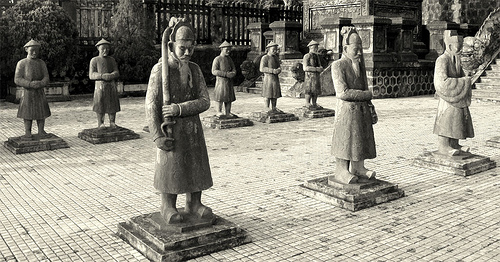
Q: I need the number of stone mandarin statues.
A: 8